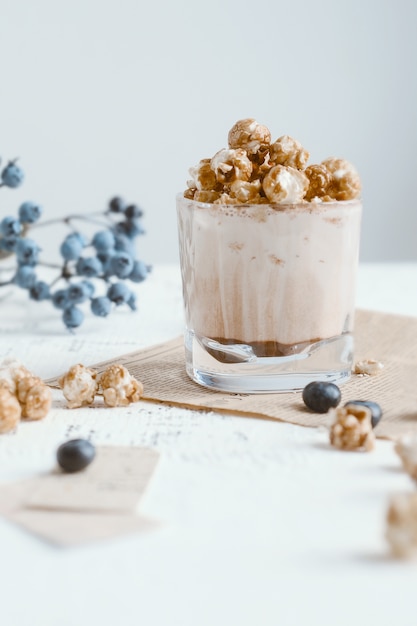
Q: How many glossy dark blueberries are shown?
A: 3